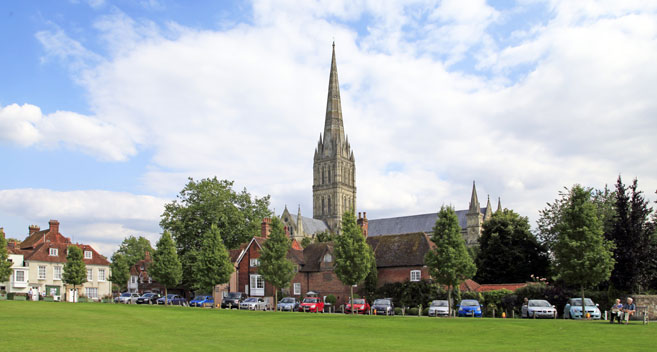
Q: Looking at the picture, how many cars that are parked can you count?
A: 14